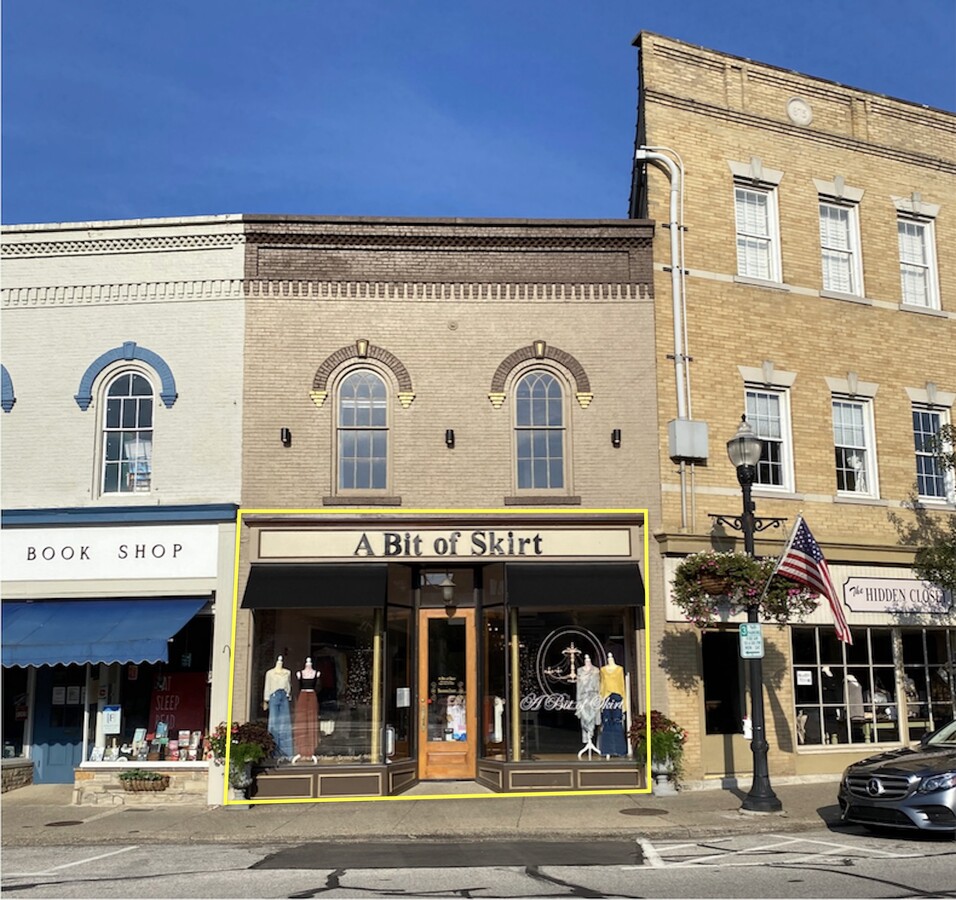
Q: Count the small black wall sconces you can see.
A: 3